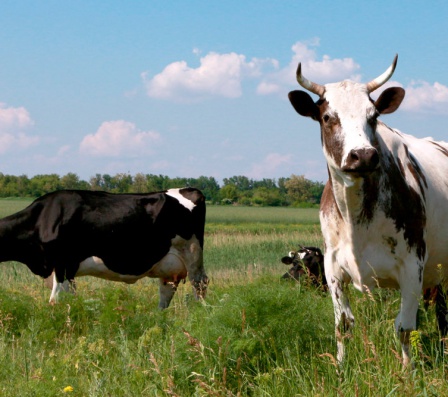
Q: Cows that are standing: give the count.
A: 2